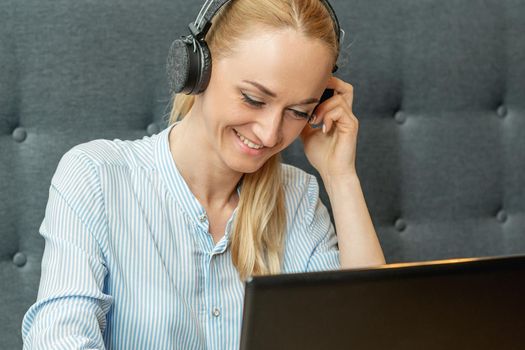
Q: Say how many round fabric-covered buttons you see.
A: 7